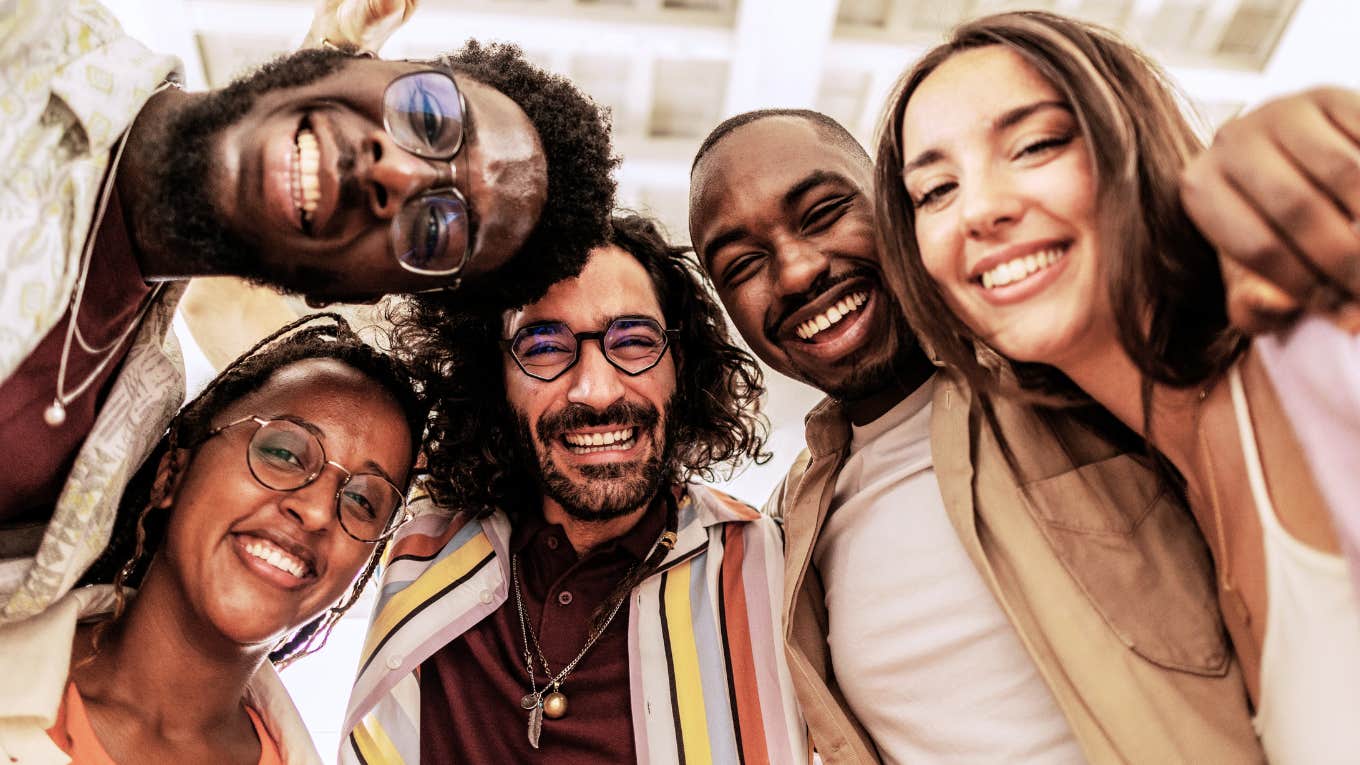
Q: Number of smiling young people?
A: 5